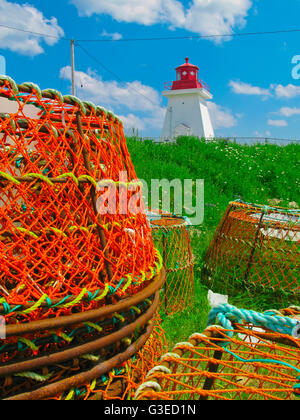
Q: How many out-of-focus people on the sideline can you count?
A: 0